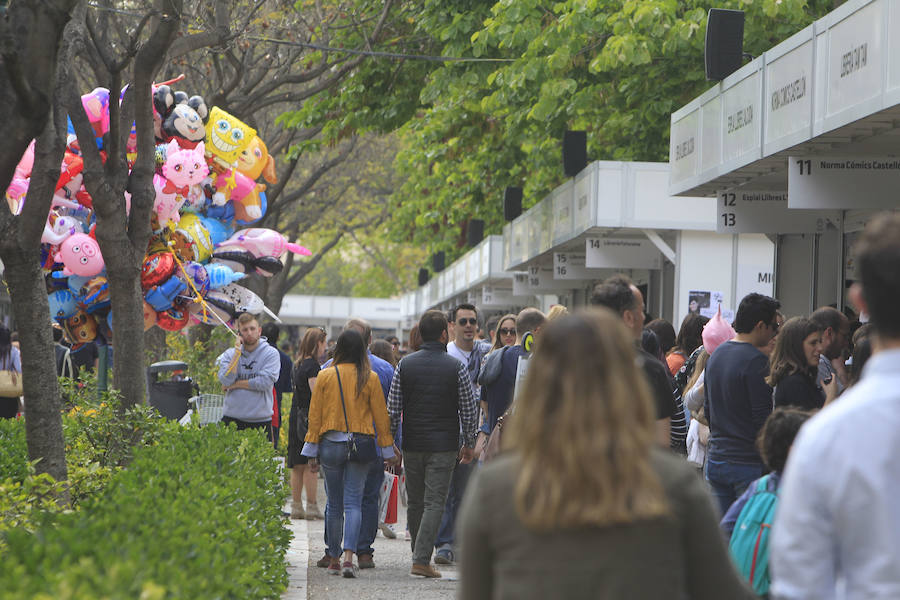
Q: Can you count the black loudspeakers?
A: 6